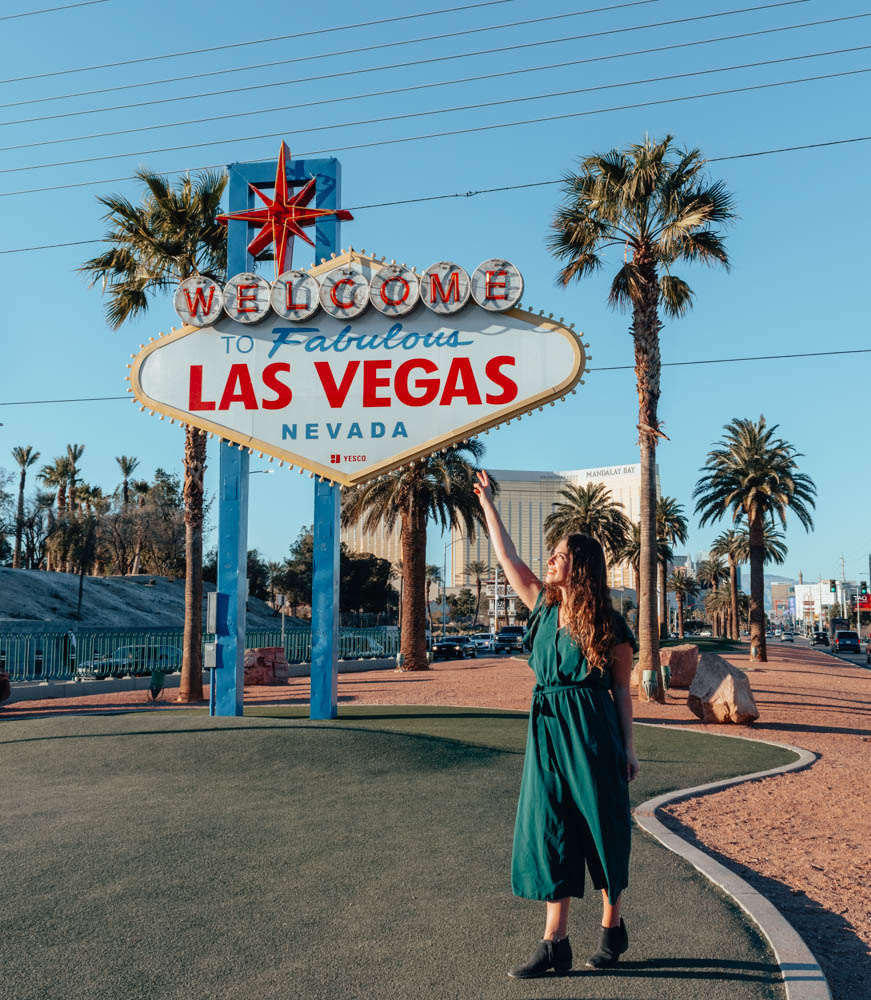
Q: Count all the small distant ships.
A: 0